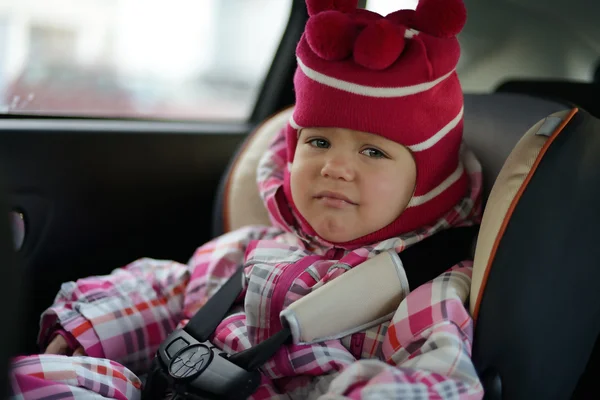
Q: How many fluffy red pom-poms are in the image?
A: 4